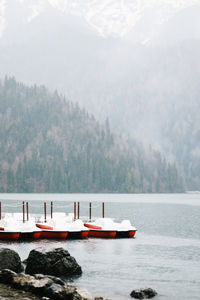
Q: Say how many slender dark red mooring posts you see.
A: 9